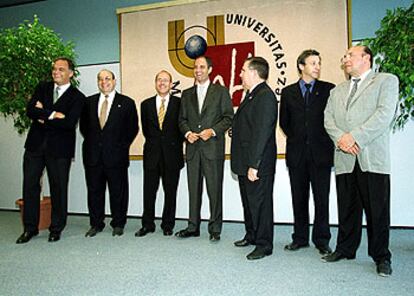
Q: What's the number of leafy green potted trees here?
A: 2